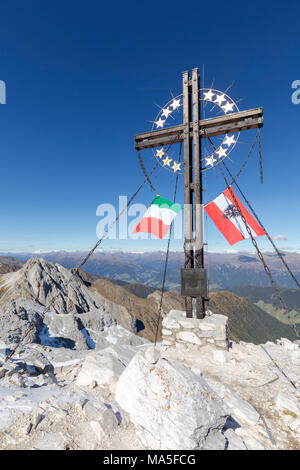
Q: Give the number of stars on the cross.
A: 12